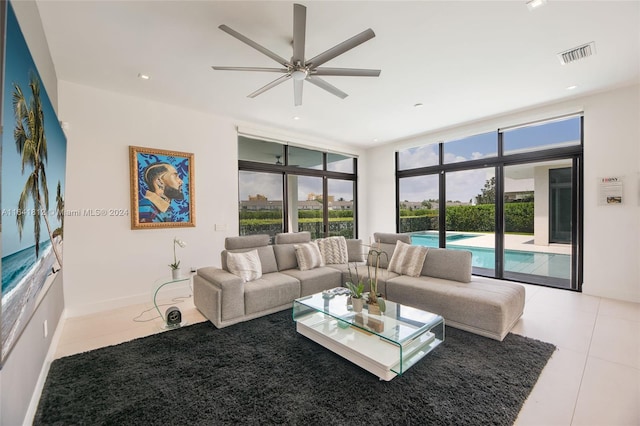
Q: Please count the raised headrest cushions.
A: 3